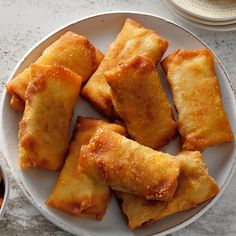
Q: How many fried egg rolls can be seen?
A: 8